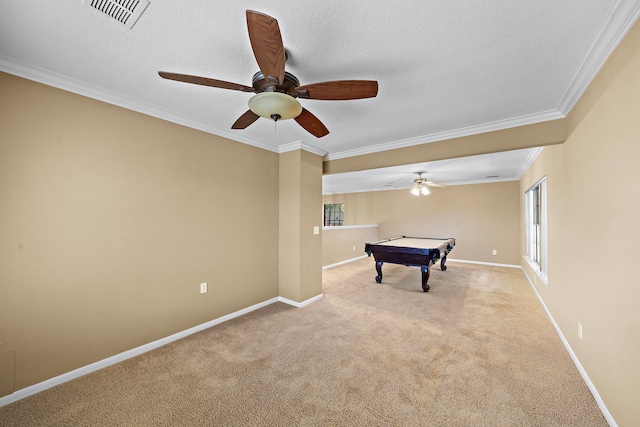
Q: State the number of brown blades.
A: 5